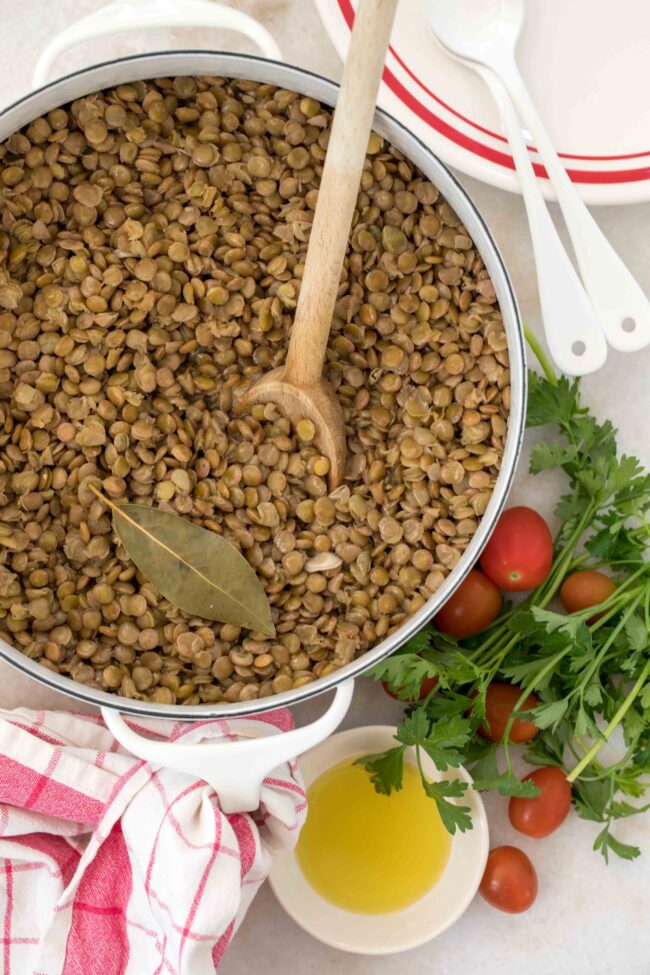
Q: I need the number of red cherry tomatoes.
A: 7